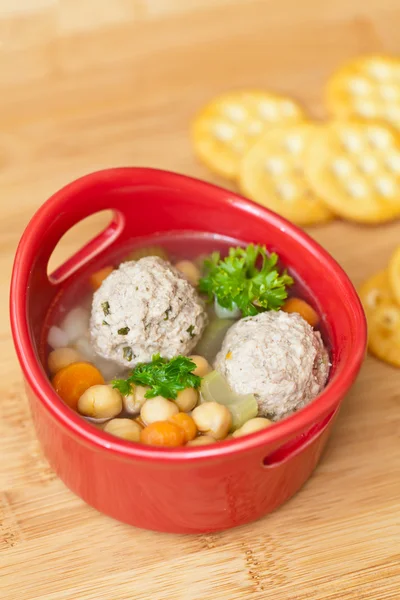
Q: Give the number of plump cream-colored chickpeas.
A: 11